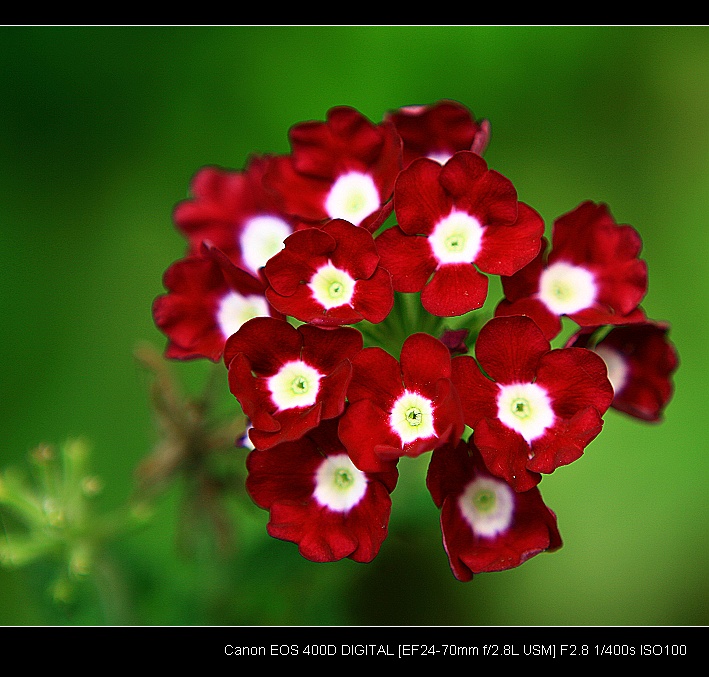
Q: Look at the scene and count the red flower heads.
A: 13